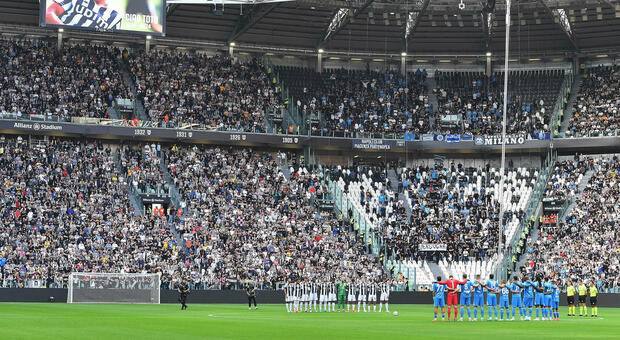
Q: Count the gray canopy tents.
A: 0